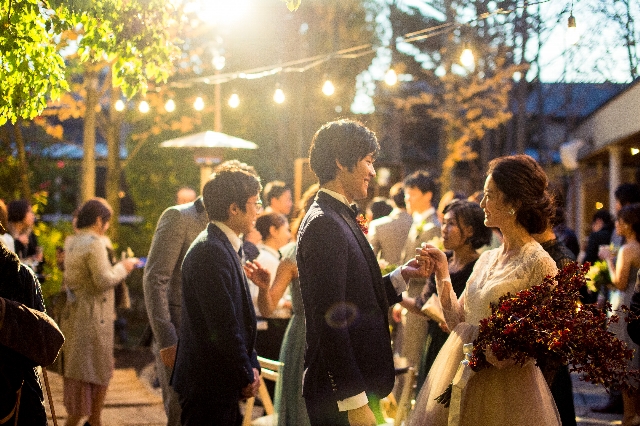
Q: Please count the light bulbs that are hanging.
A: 10